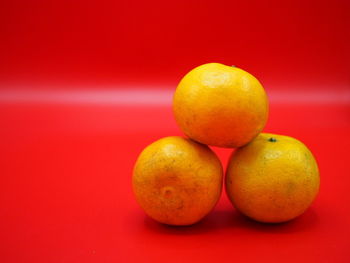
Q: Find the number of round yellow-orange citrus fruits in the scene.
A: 3